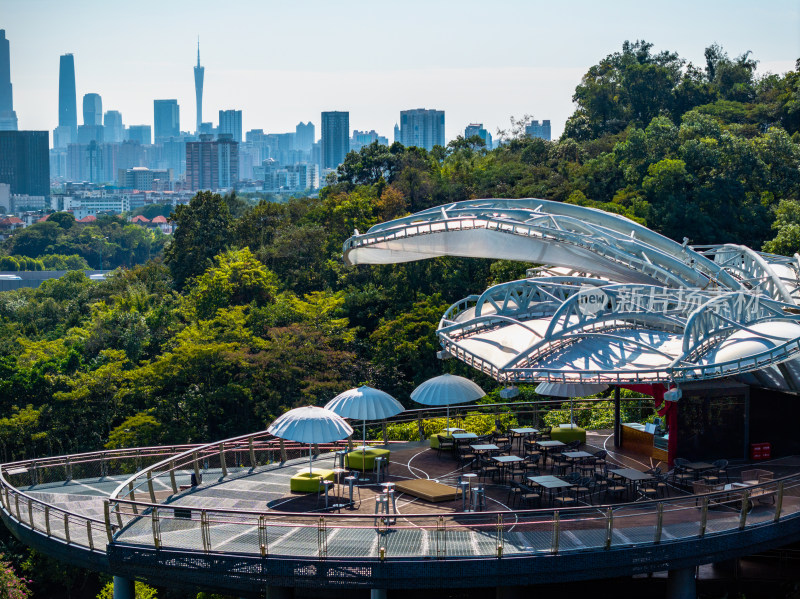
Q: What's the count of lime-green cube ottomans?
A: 4